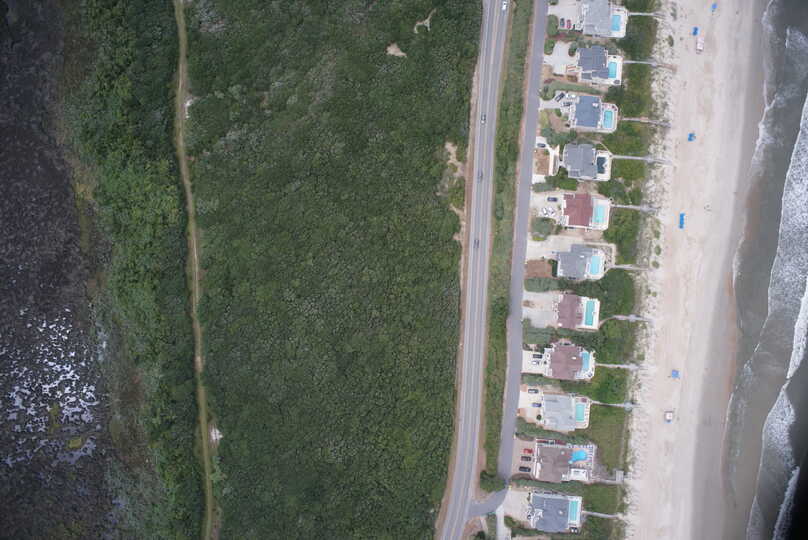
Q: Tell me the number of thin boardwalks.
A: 11